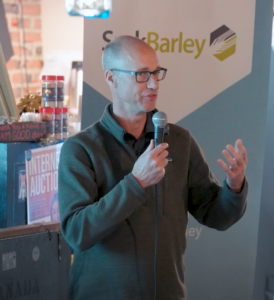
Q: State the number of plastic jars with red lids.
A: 5